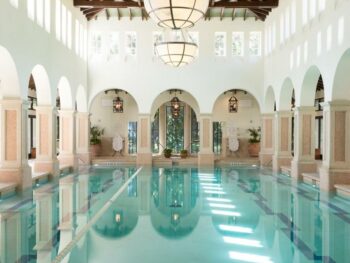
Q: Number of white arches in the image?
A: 11